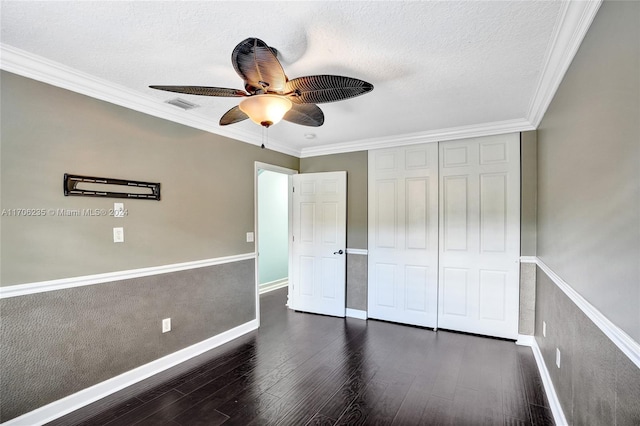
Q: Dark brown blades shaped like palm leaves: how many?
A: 5